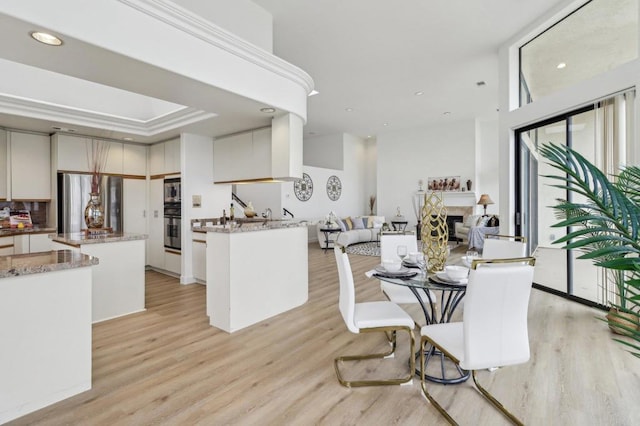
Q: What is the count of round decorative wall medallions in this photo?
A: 2